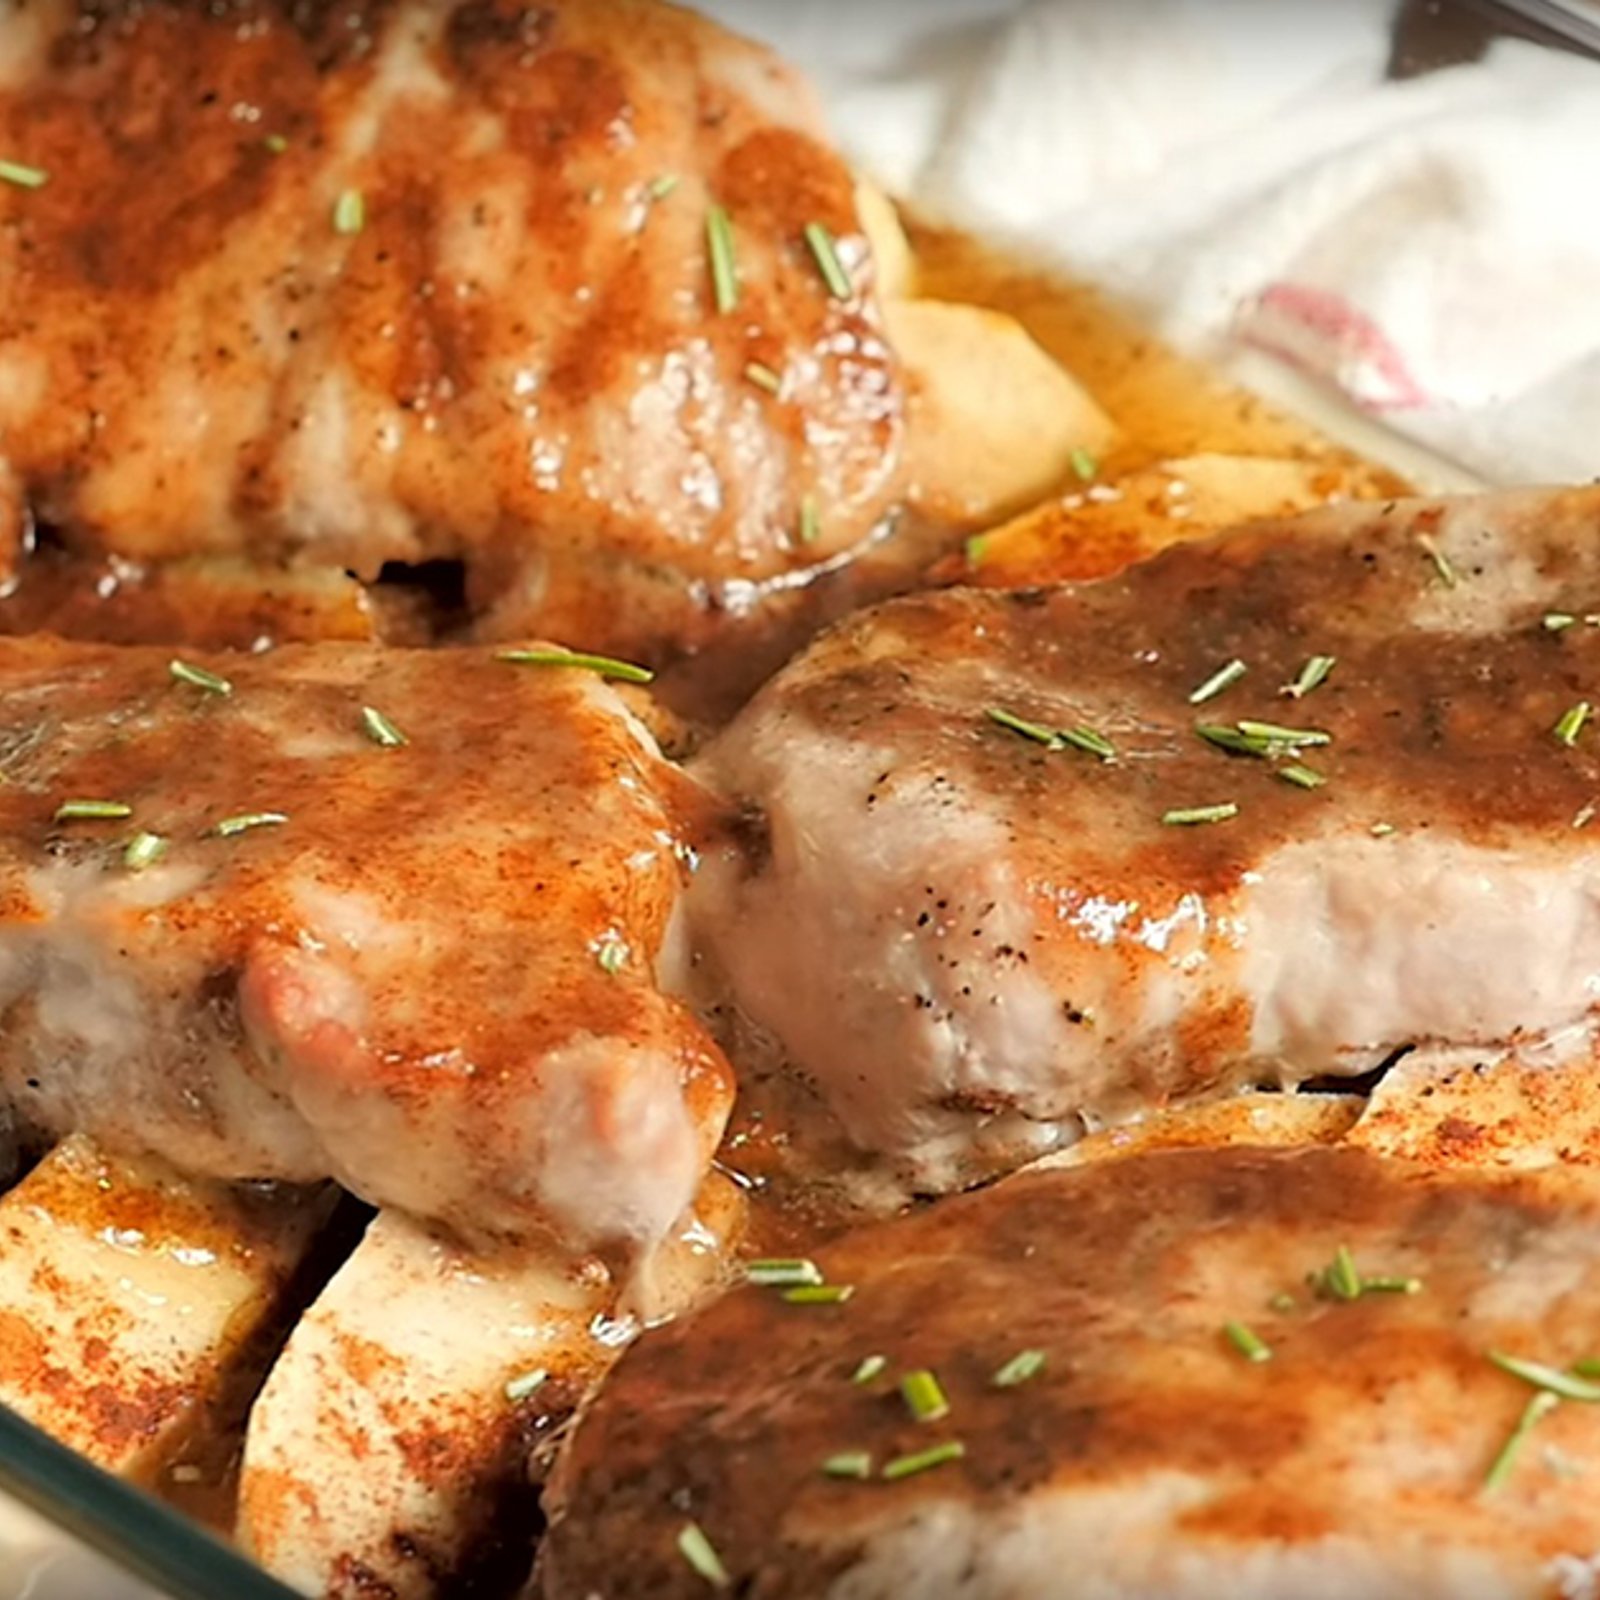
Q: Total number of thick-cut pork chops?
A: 4